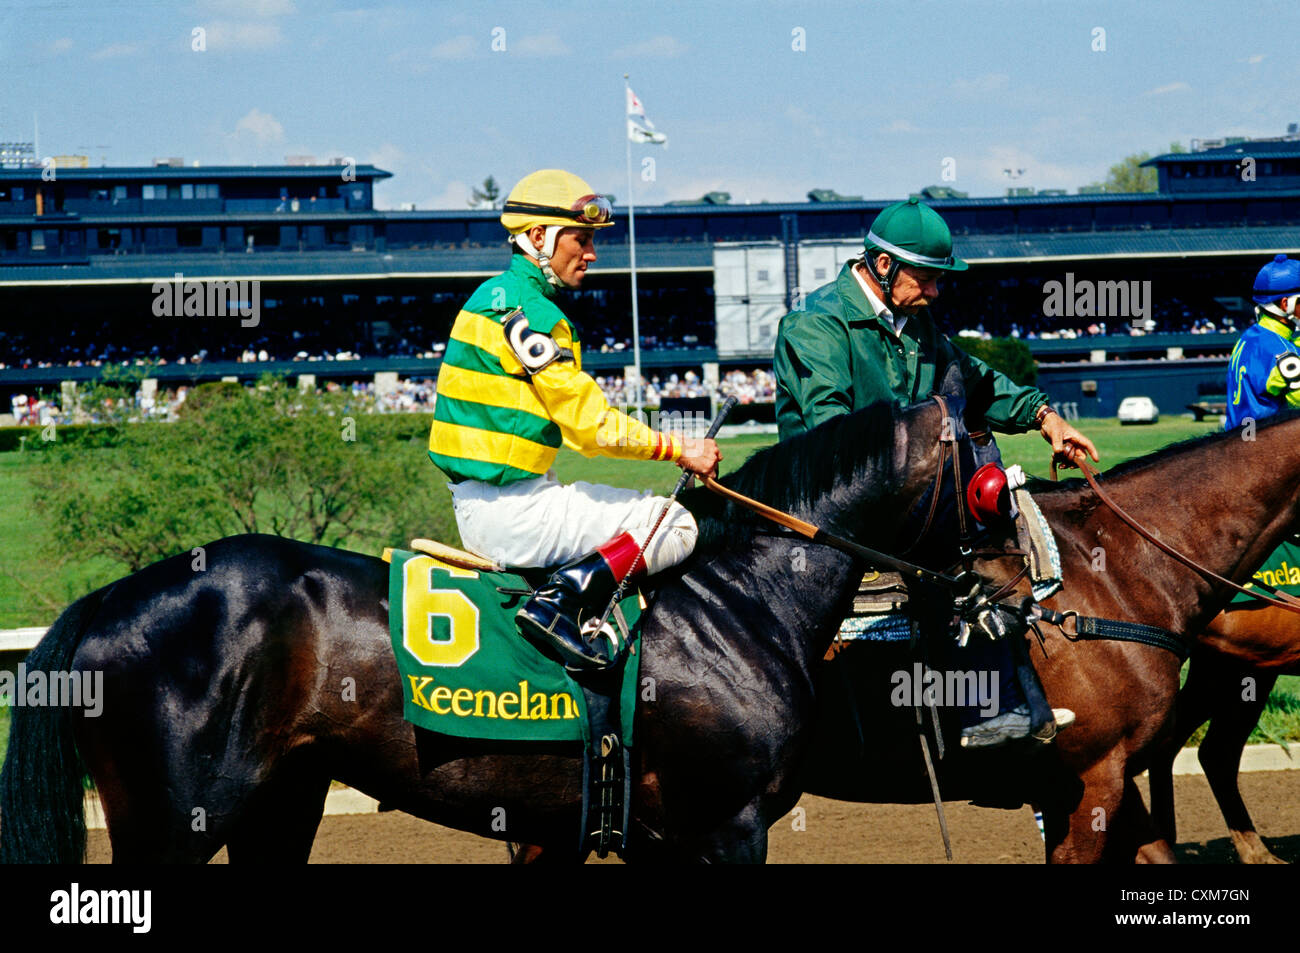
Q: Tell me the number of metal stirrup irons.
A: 1